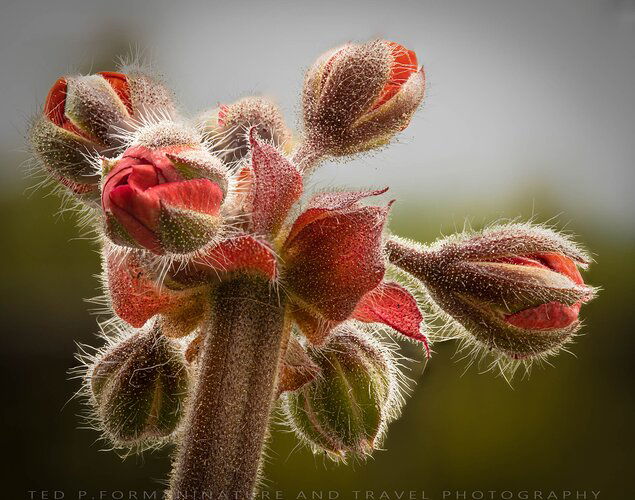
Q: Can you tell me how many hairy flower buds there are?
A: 7